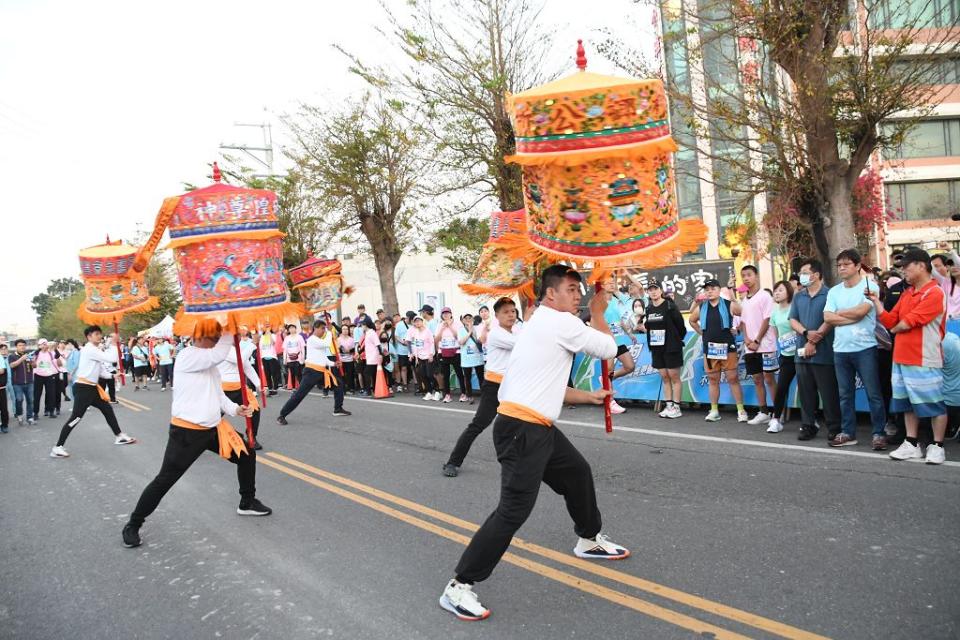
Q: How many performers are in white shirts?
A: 6